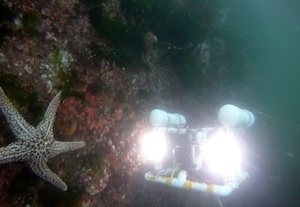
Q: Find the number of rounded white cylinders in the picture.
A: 2